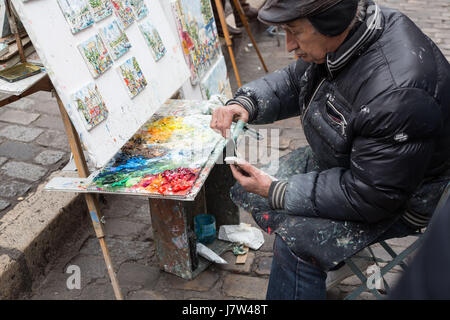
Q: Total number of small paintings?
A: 9